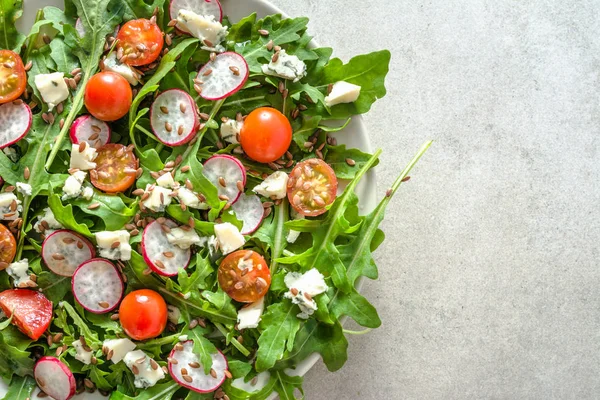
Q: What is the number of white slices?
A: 12